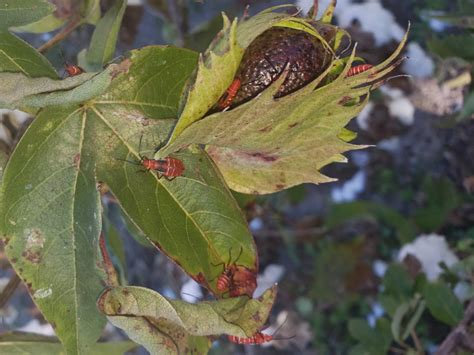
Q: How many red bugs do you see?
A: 6